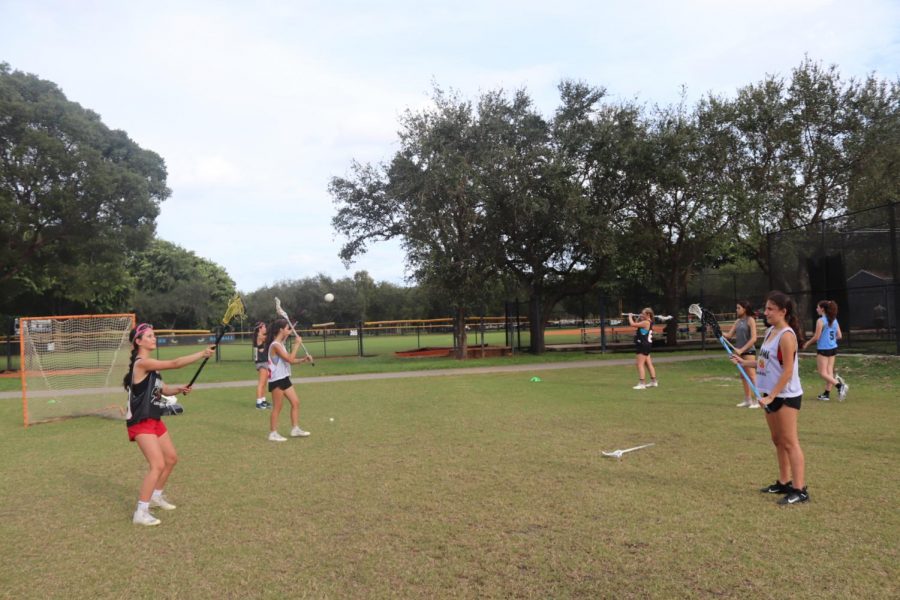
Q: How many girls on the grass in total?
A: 7